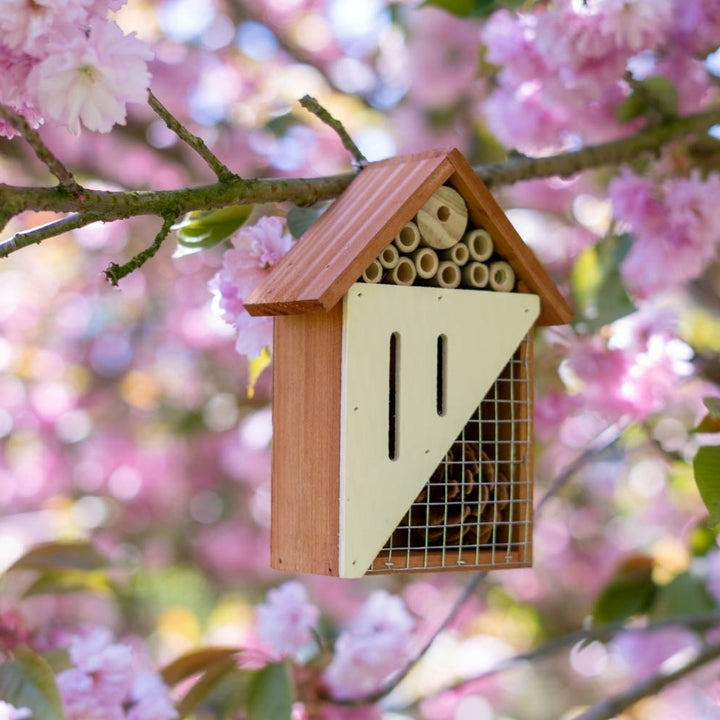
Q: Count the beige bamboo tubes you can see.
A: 10